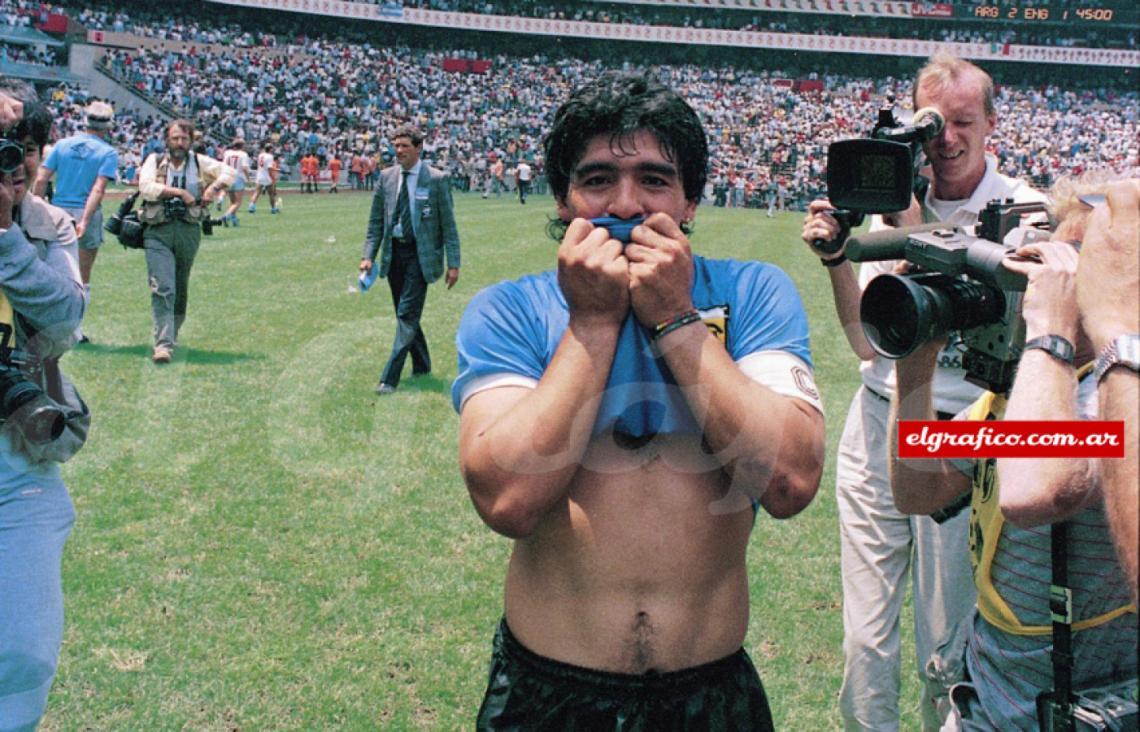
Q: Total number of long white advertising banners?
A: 2